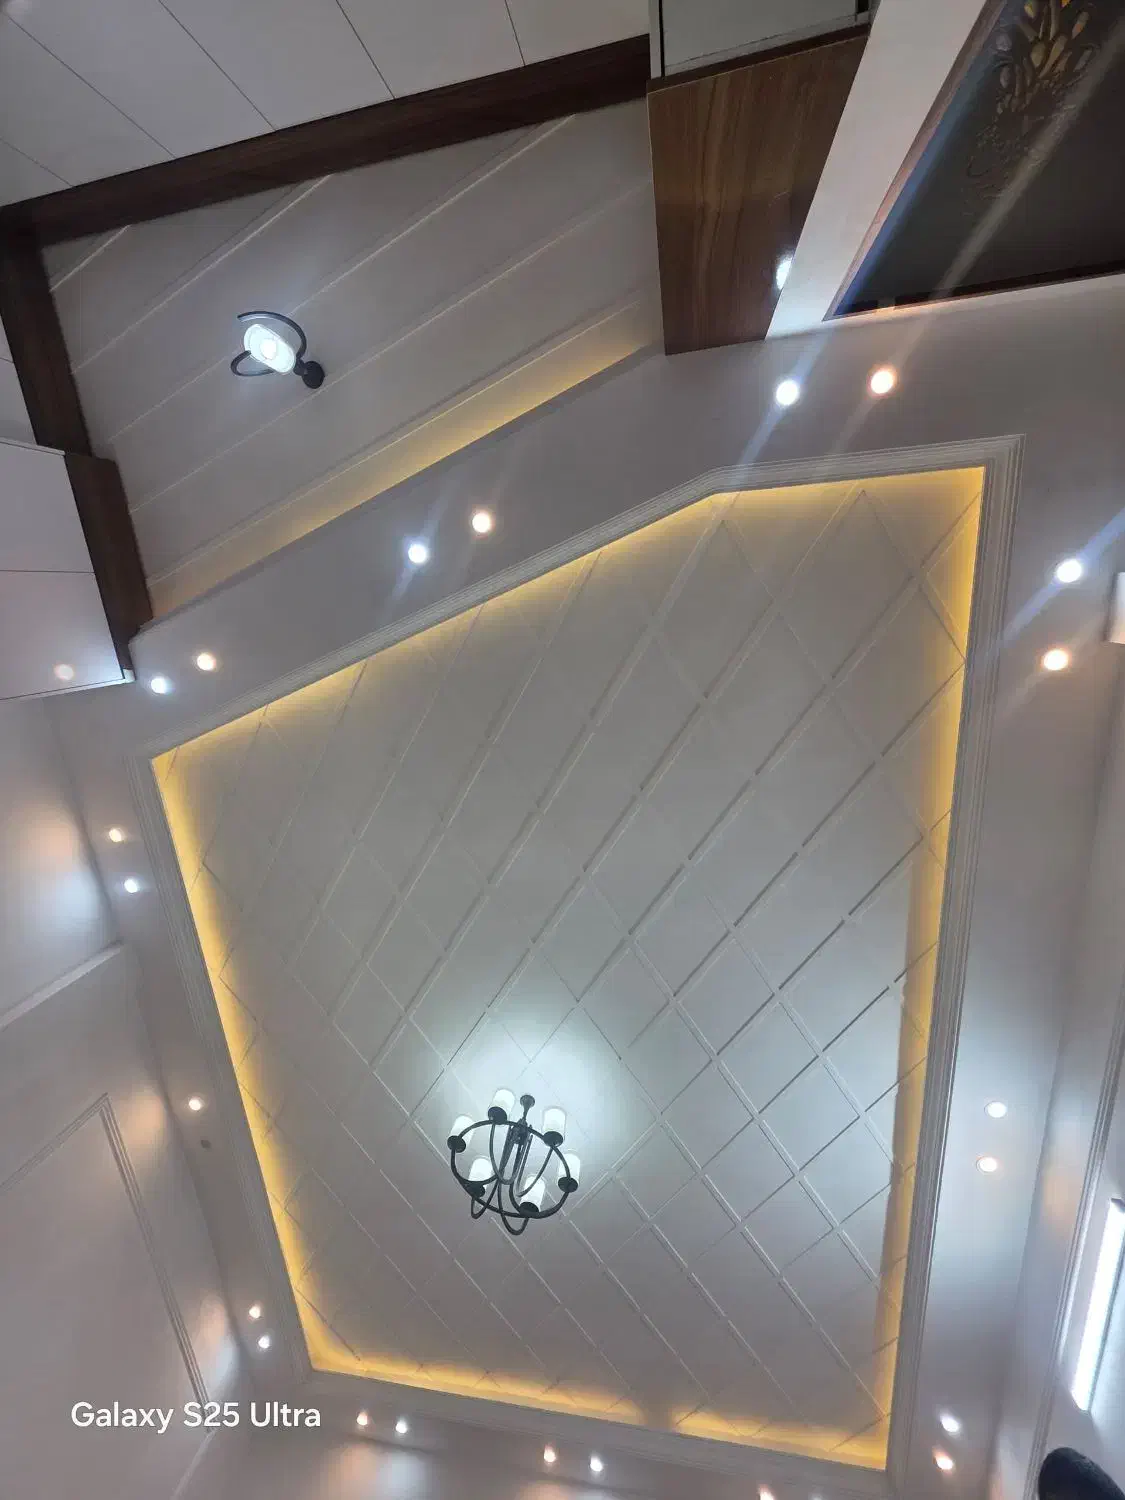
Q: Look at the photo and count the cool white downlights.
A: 10